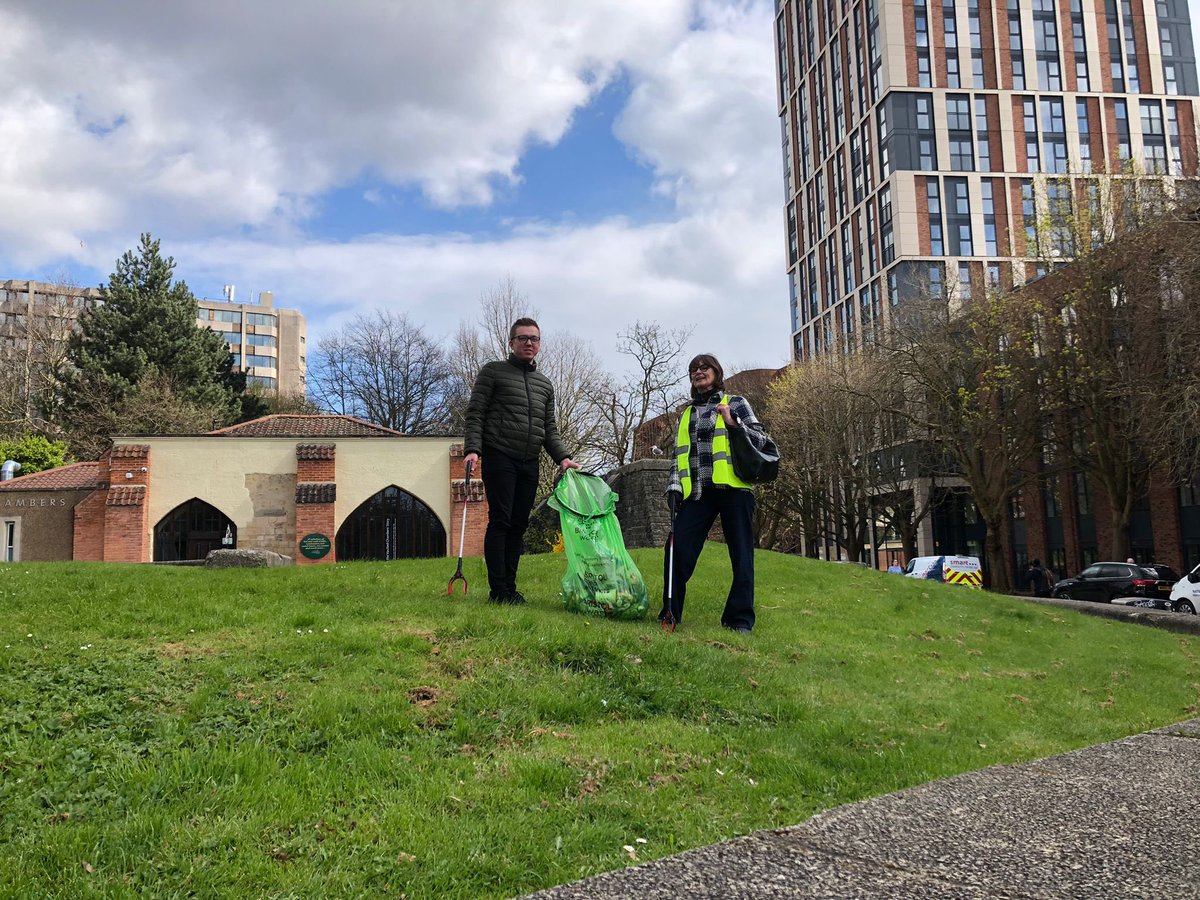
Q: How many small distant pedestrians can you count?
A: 3